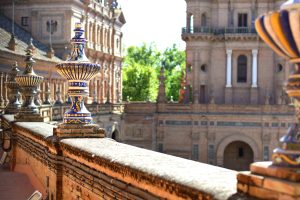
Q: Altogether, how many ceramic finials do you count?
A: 4